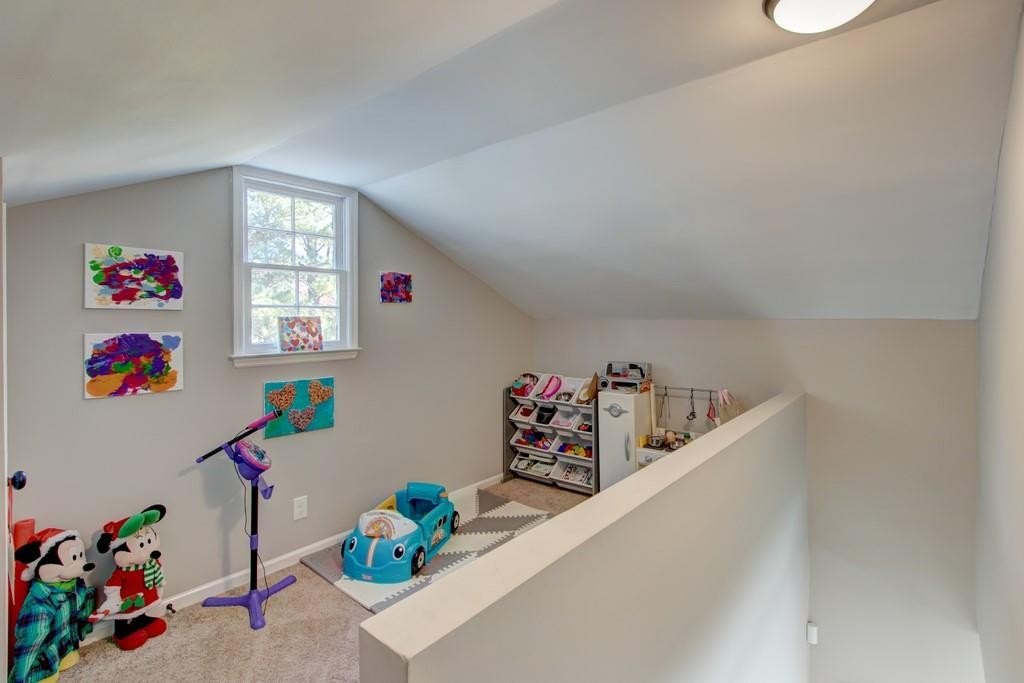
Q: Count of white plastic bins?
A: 12